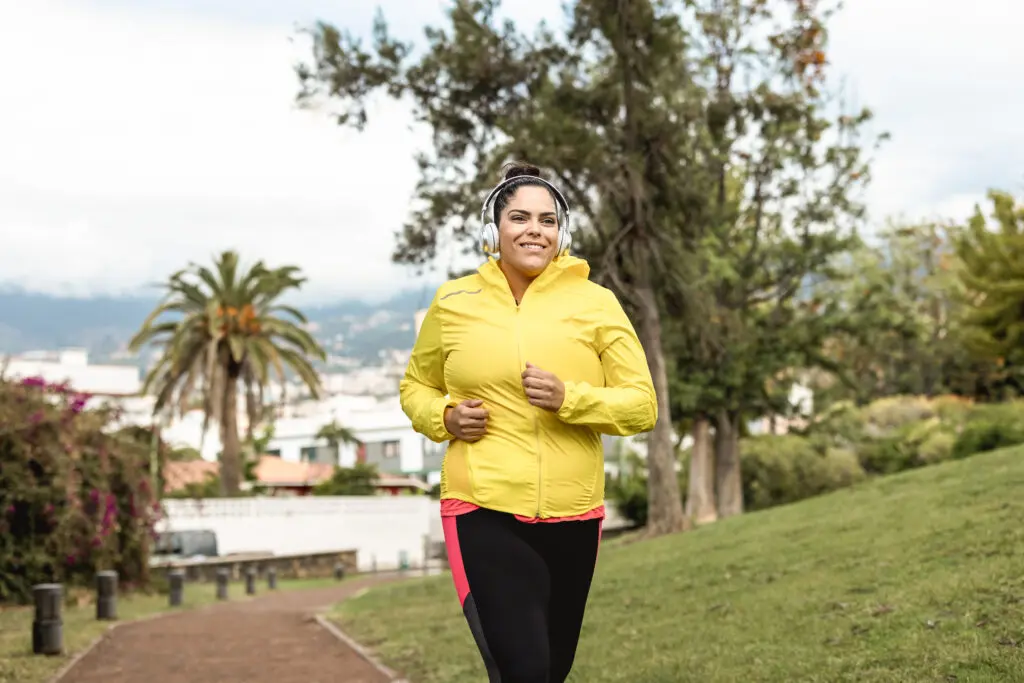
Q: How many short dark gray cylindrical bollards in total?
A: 7